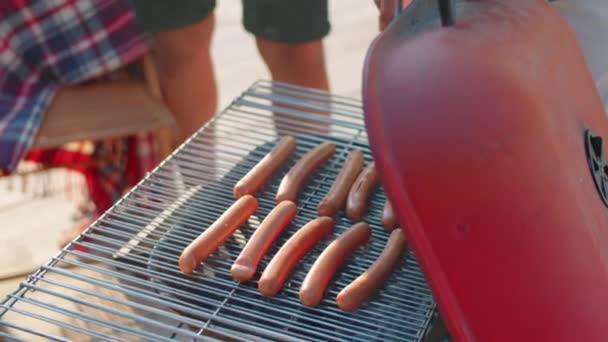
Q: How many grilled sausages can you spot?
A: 10